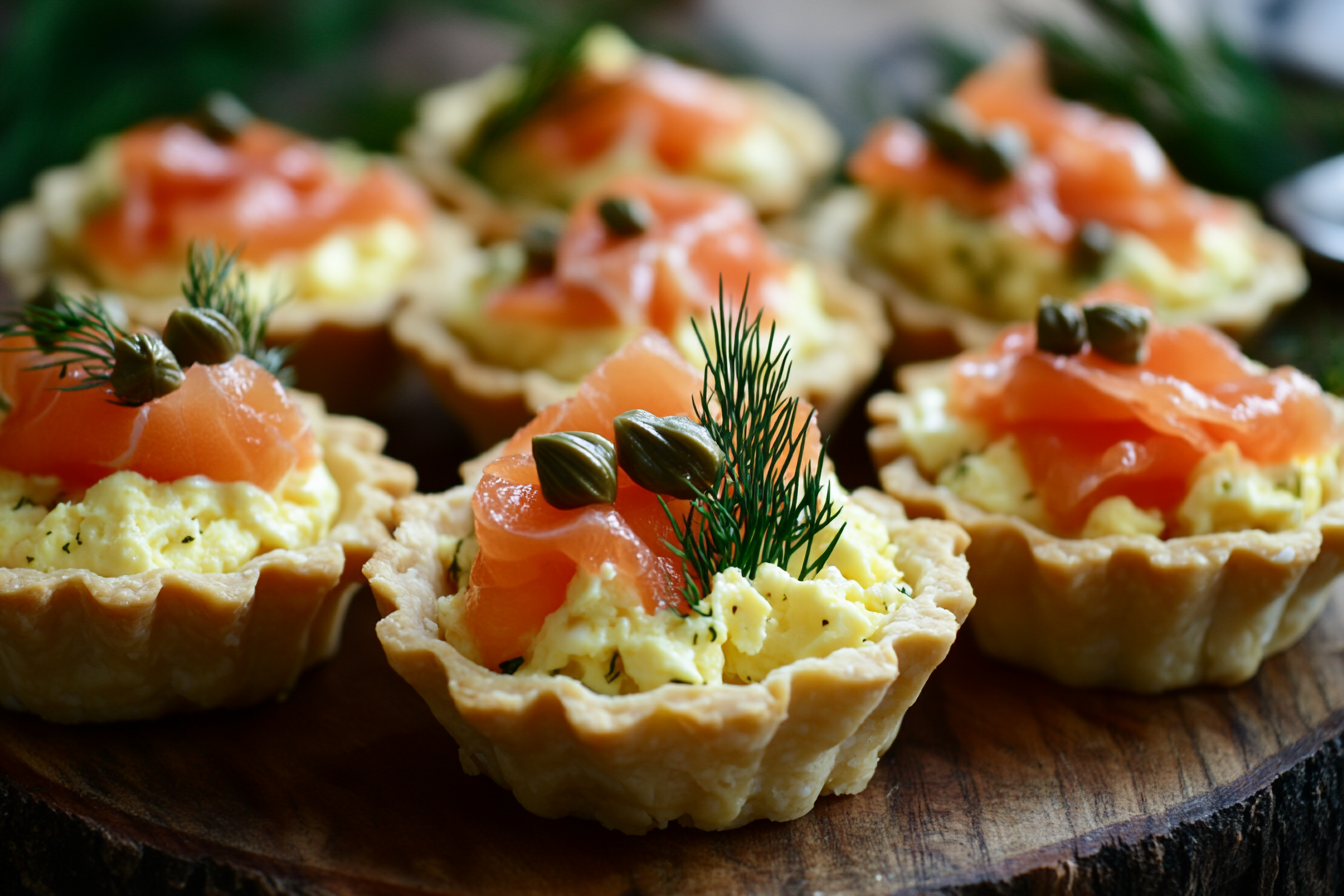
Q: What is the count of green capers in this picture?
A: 12